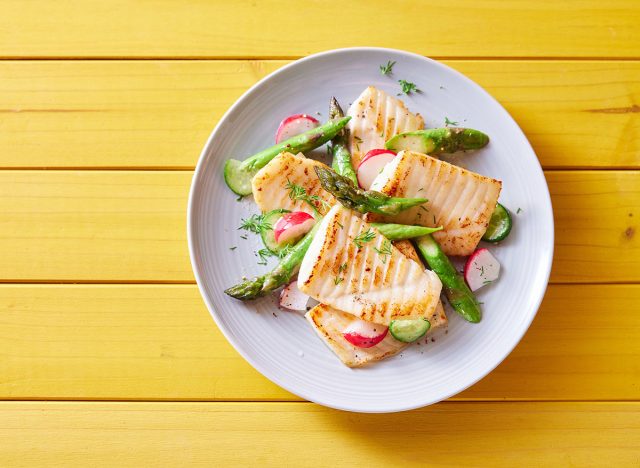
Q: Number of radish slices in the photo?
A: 6